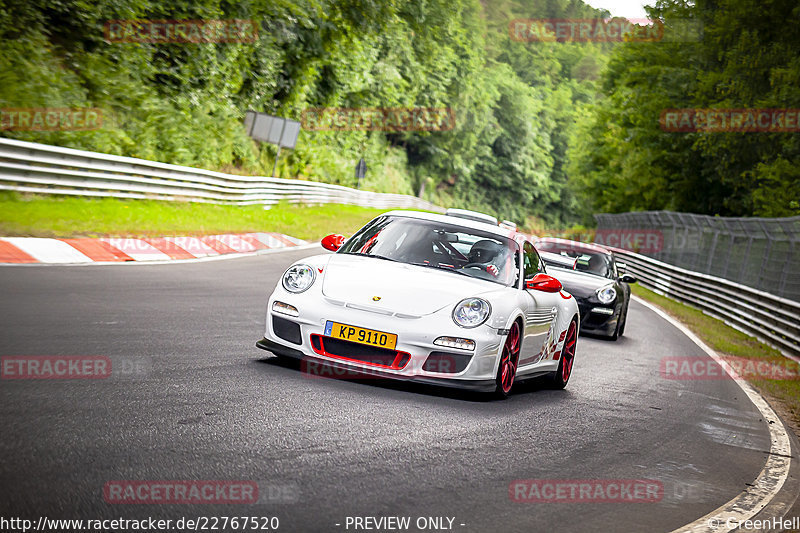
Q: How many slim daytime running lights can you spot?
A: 3